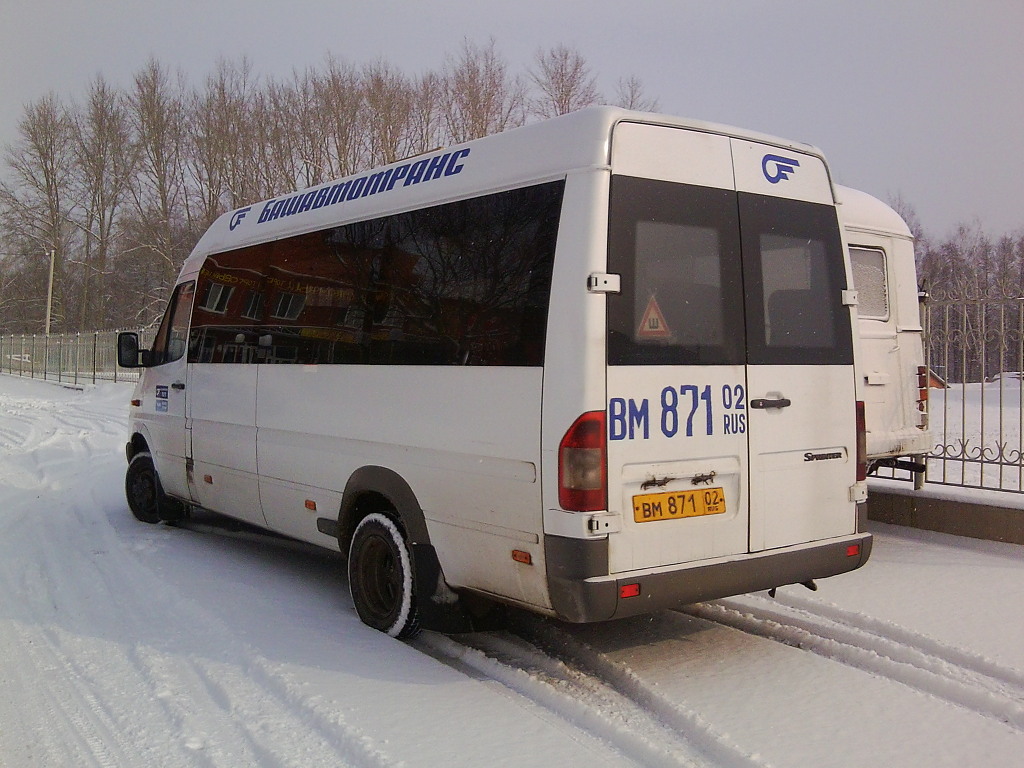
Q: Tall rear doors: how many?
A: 2